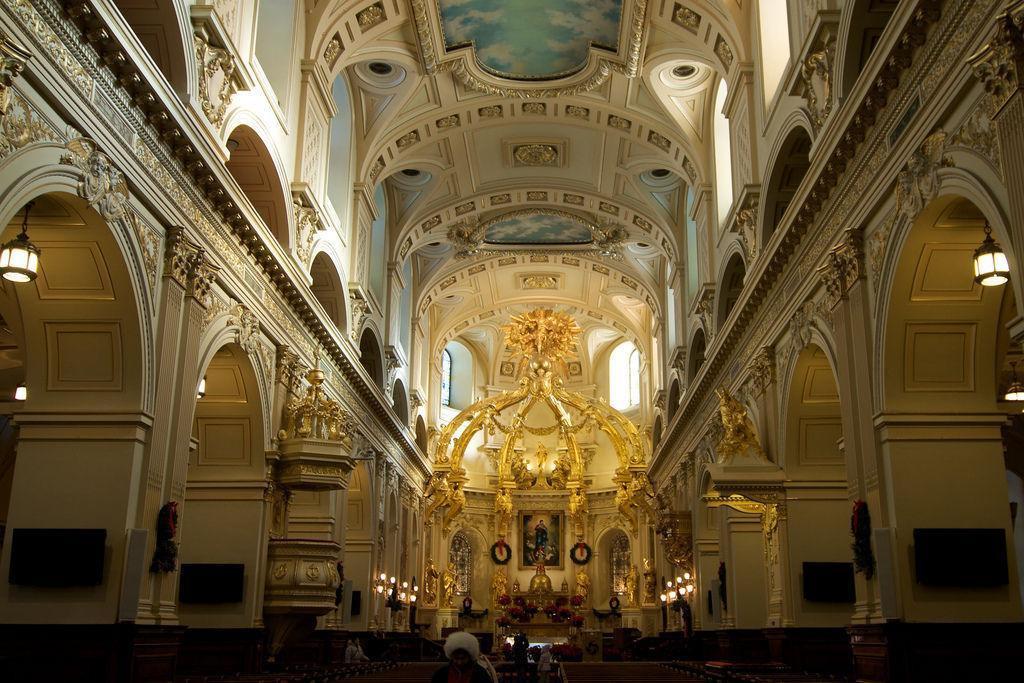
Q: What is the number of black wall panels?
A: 4